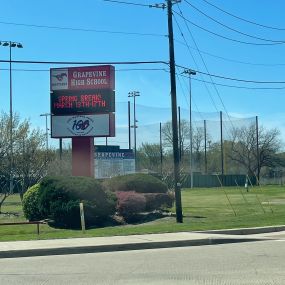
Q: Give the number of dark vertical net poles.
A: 6